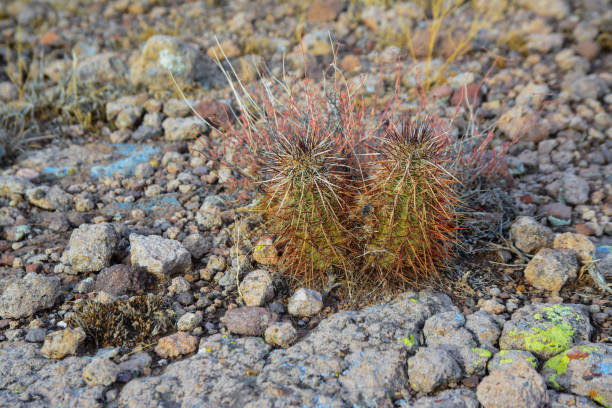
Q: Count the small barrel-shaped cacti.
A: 2